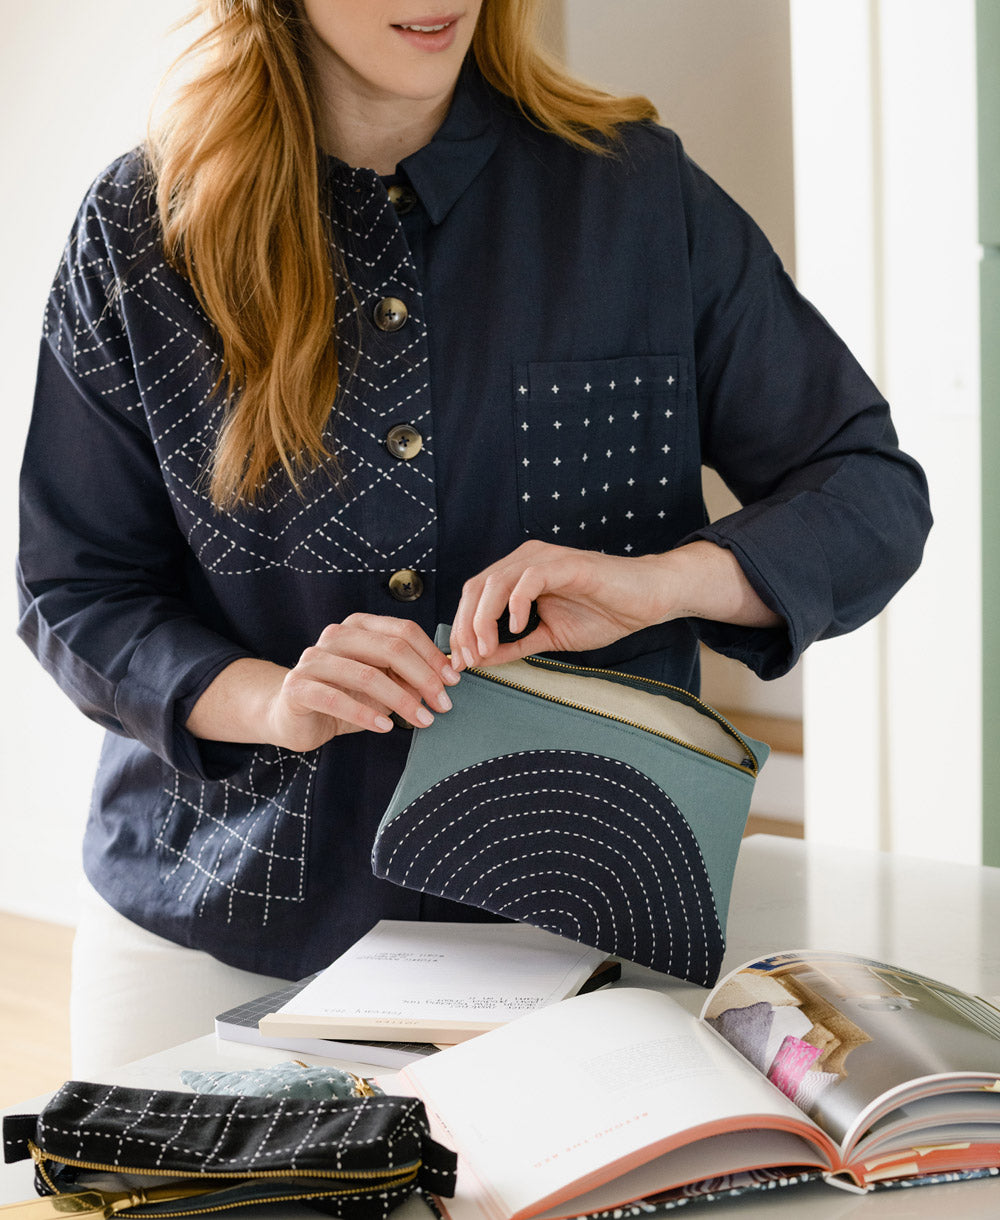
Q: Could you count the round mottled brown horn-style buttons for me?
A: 4